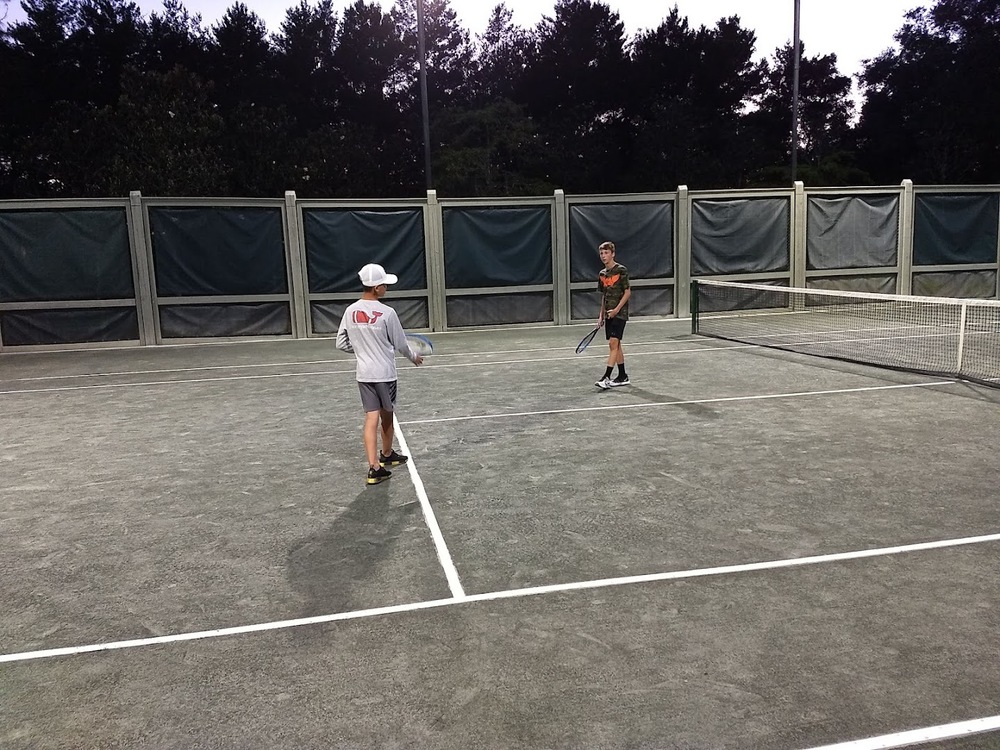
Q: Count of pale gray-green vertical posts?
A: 7